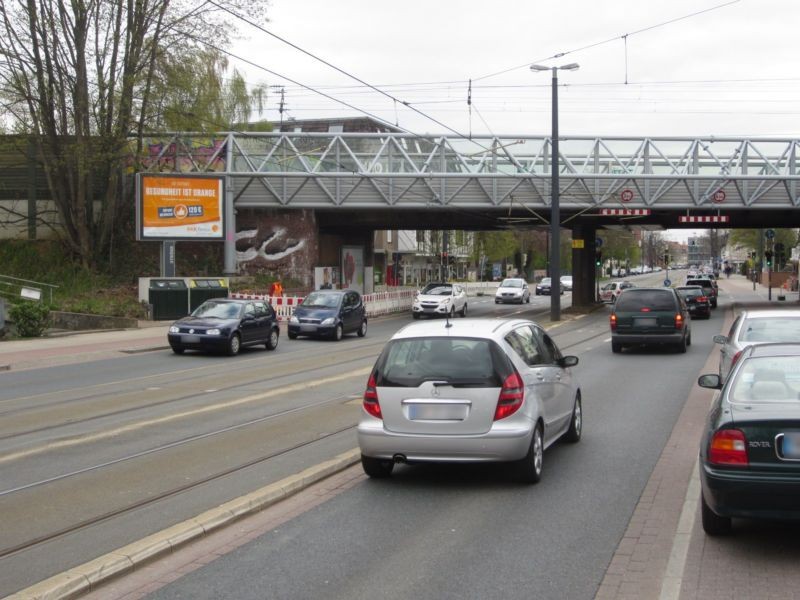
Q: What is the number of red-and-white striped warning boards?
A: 2